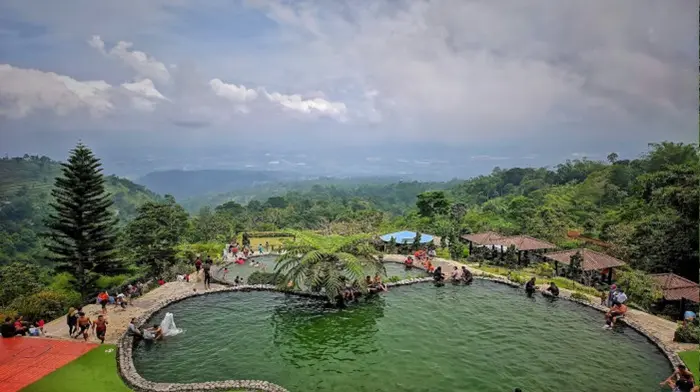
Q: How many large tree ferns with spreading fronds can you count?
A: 1